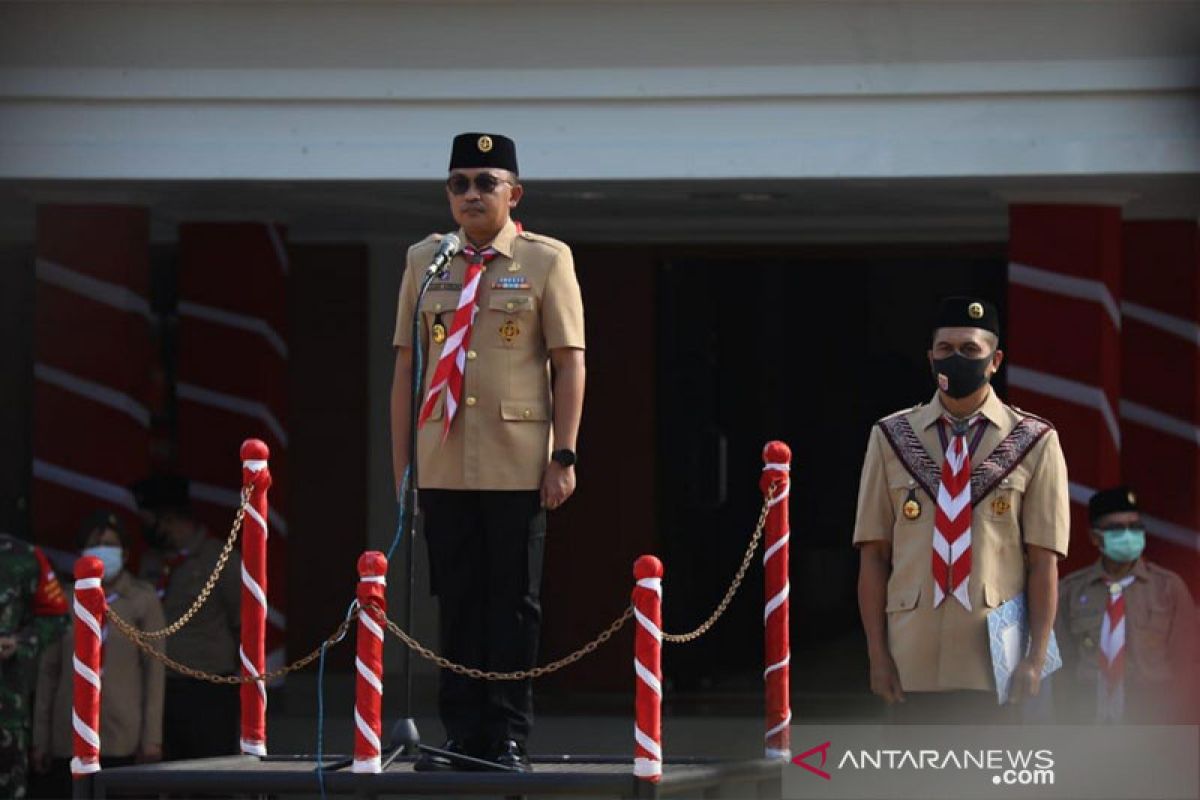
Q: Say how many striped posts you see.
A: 5